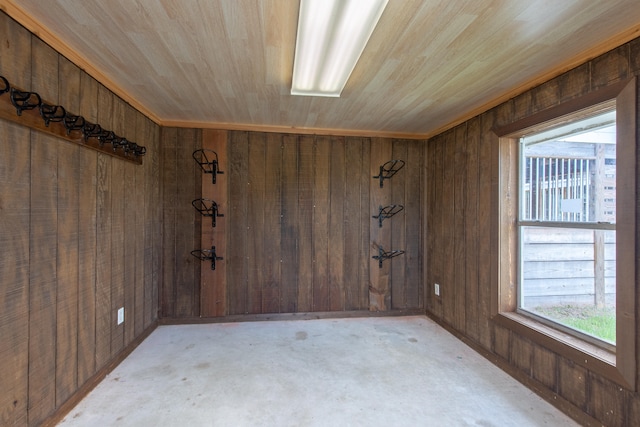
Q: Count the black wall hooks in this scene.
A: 15